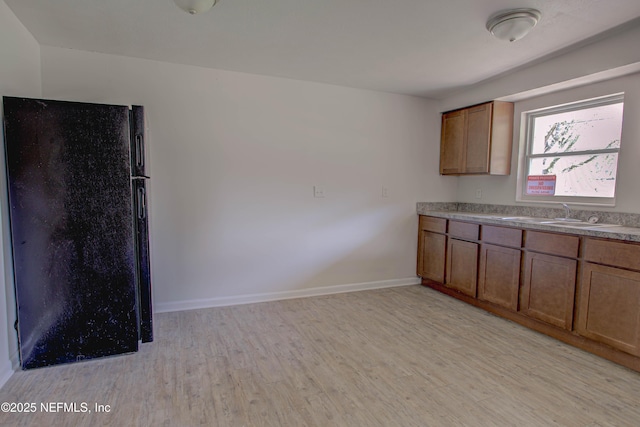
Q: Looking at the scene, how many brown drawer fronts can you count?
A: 5